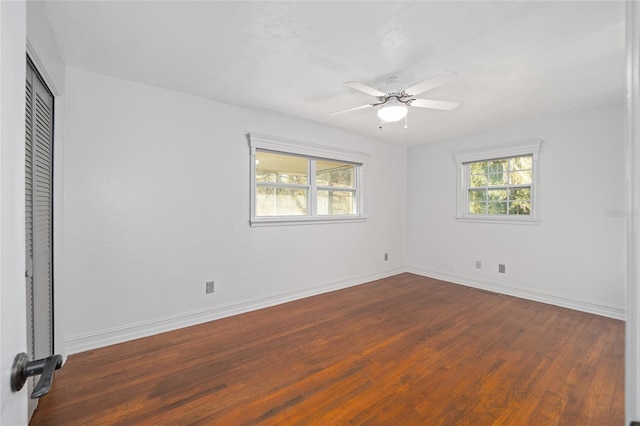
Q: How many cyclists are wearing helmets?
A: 0